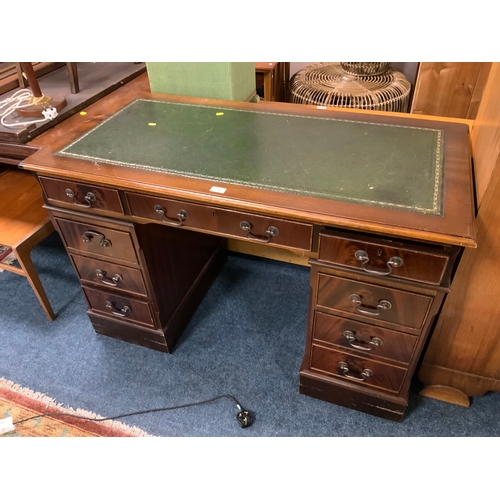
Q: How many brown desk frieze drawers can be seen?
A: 3